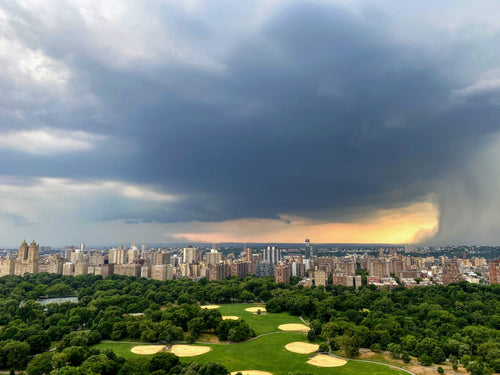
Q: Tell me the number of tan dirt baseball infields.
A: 9